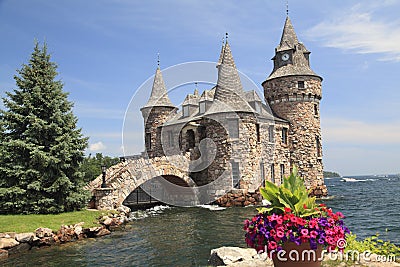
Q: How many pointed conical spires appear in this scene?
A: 3